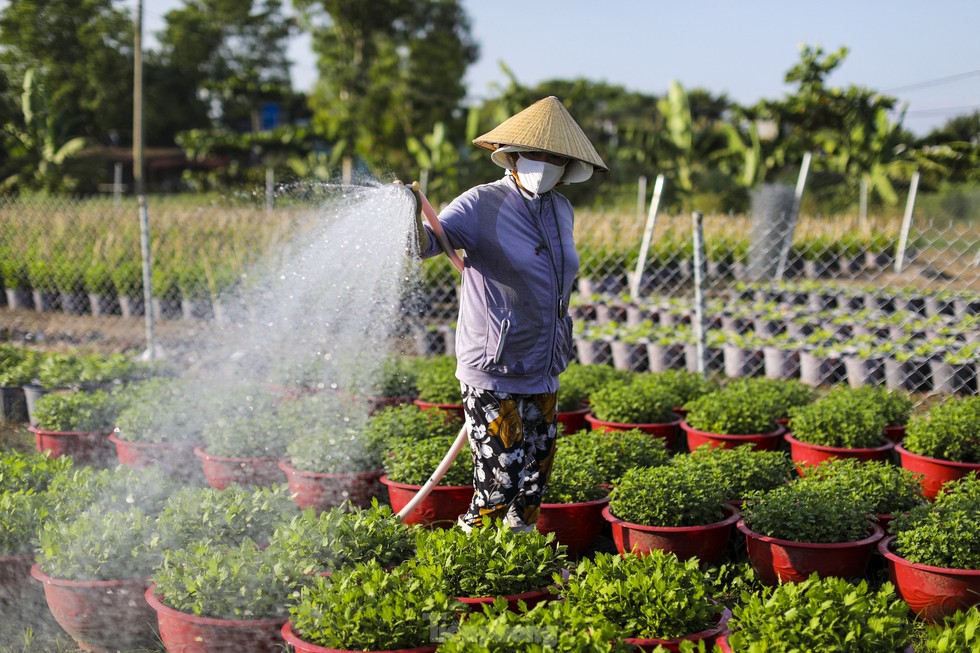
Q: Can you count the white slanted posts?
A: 3